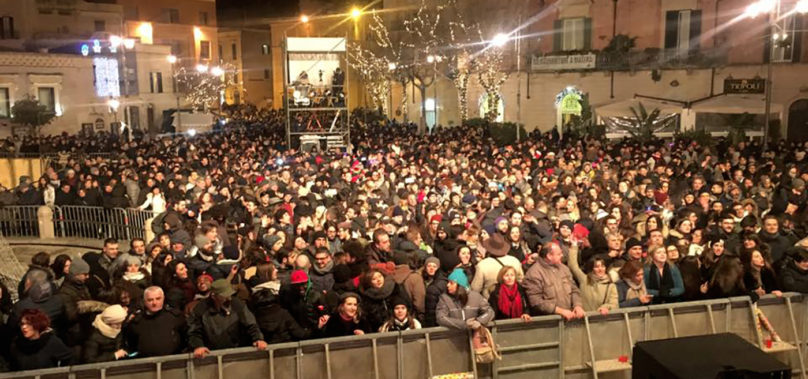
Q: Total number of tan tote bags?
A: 1